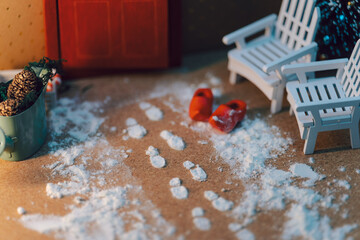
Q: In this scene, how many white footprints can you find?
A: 9